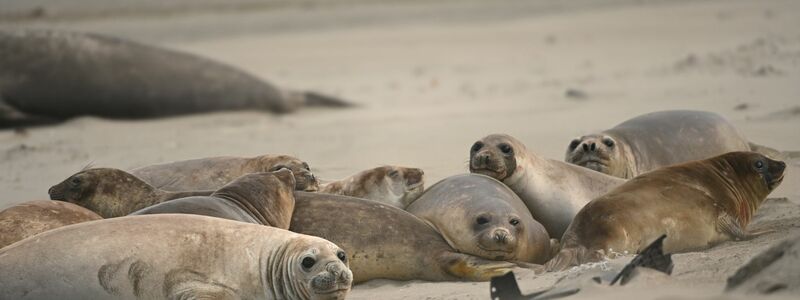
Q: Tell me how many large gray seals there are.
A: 1